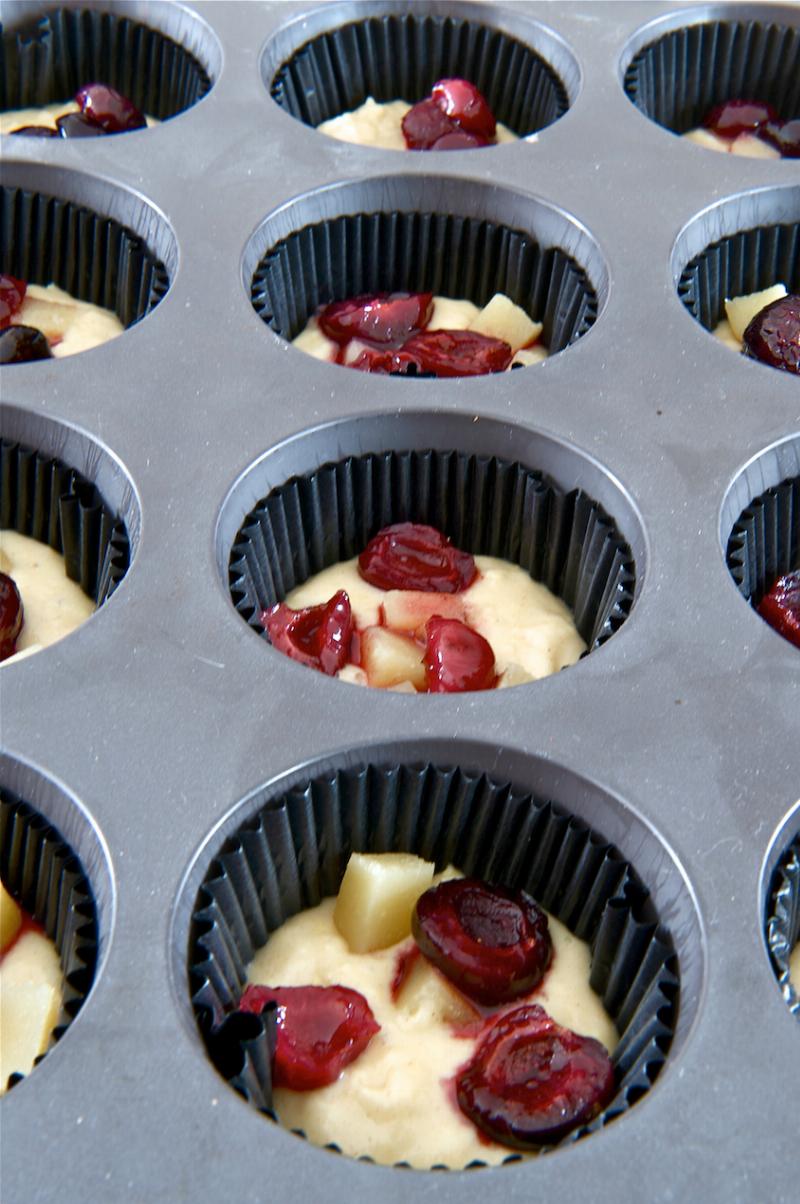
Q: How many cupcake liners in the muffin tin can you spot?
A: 12